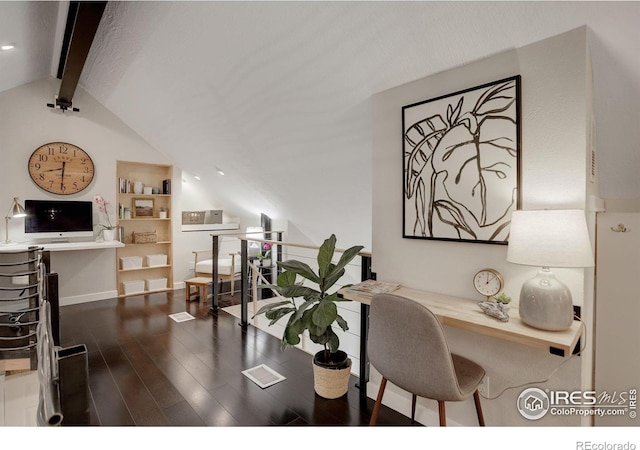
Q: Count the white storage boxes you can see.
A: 4